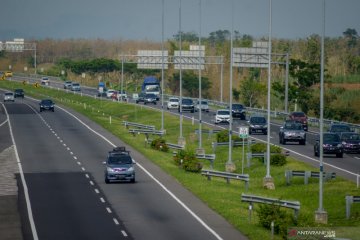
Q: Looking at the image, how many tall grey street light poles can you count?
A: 6